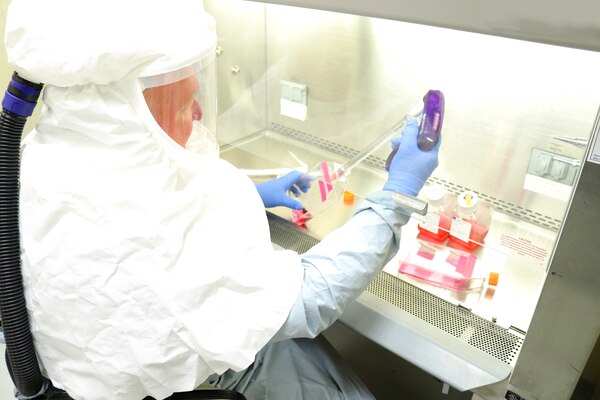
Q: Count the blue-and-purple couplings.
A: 1